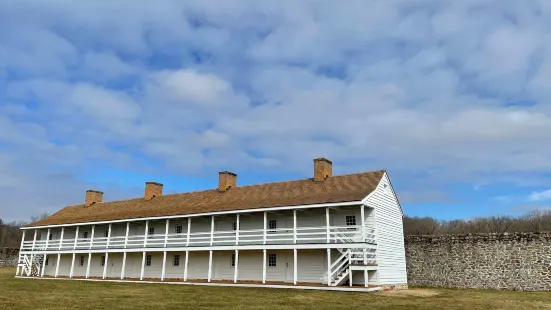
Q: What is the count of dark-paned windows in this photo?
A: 15